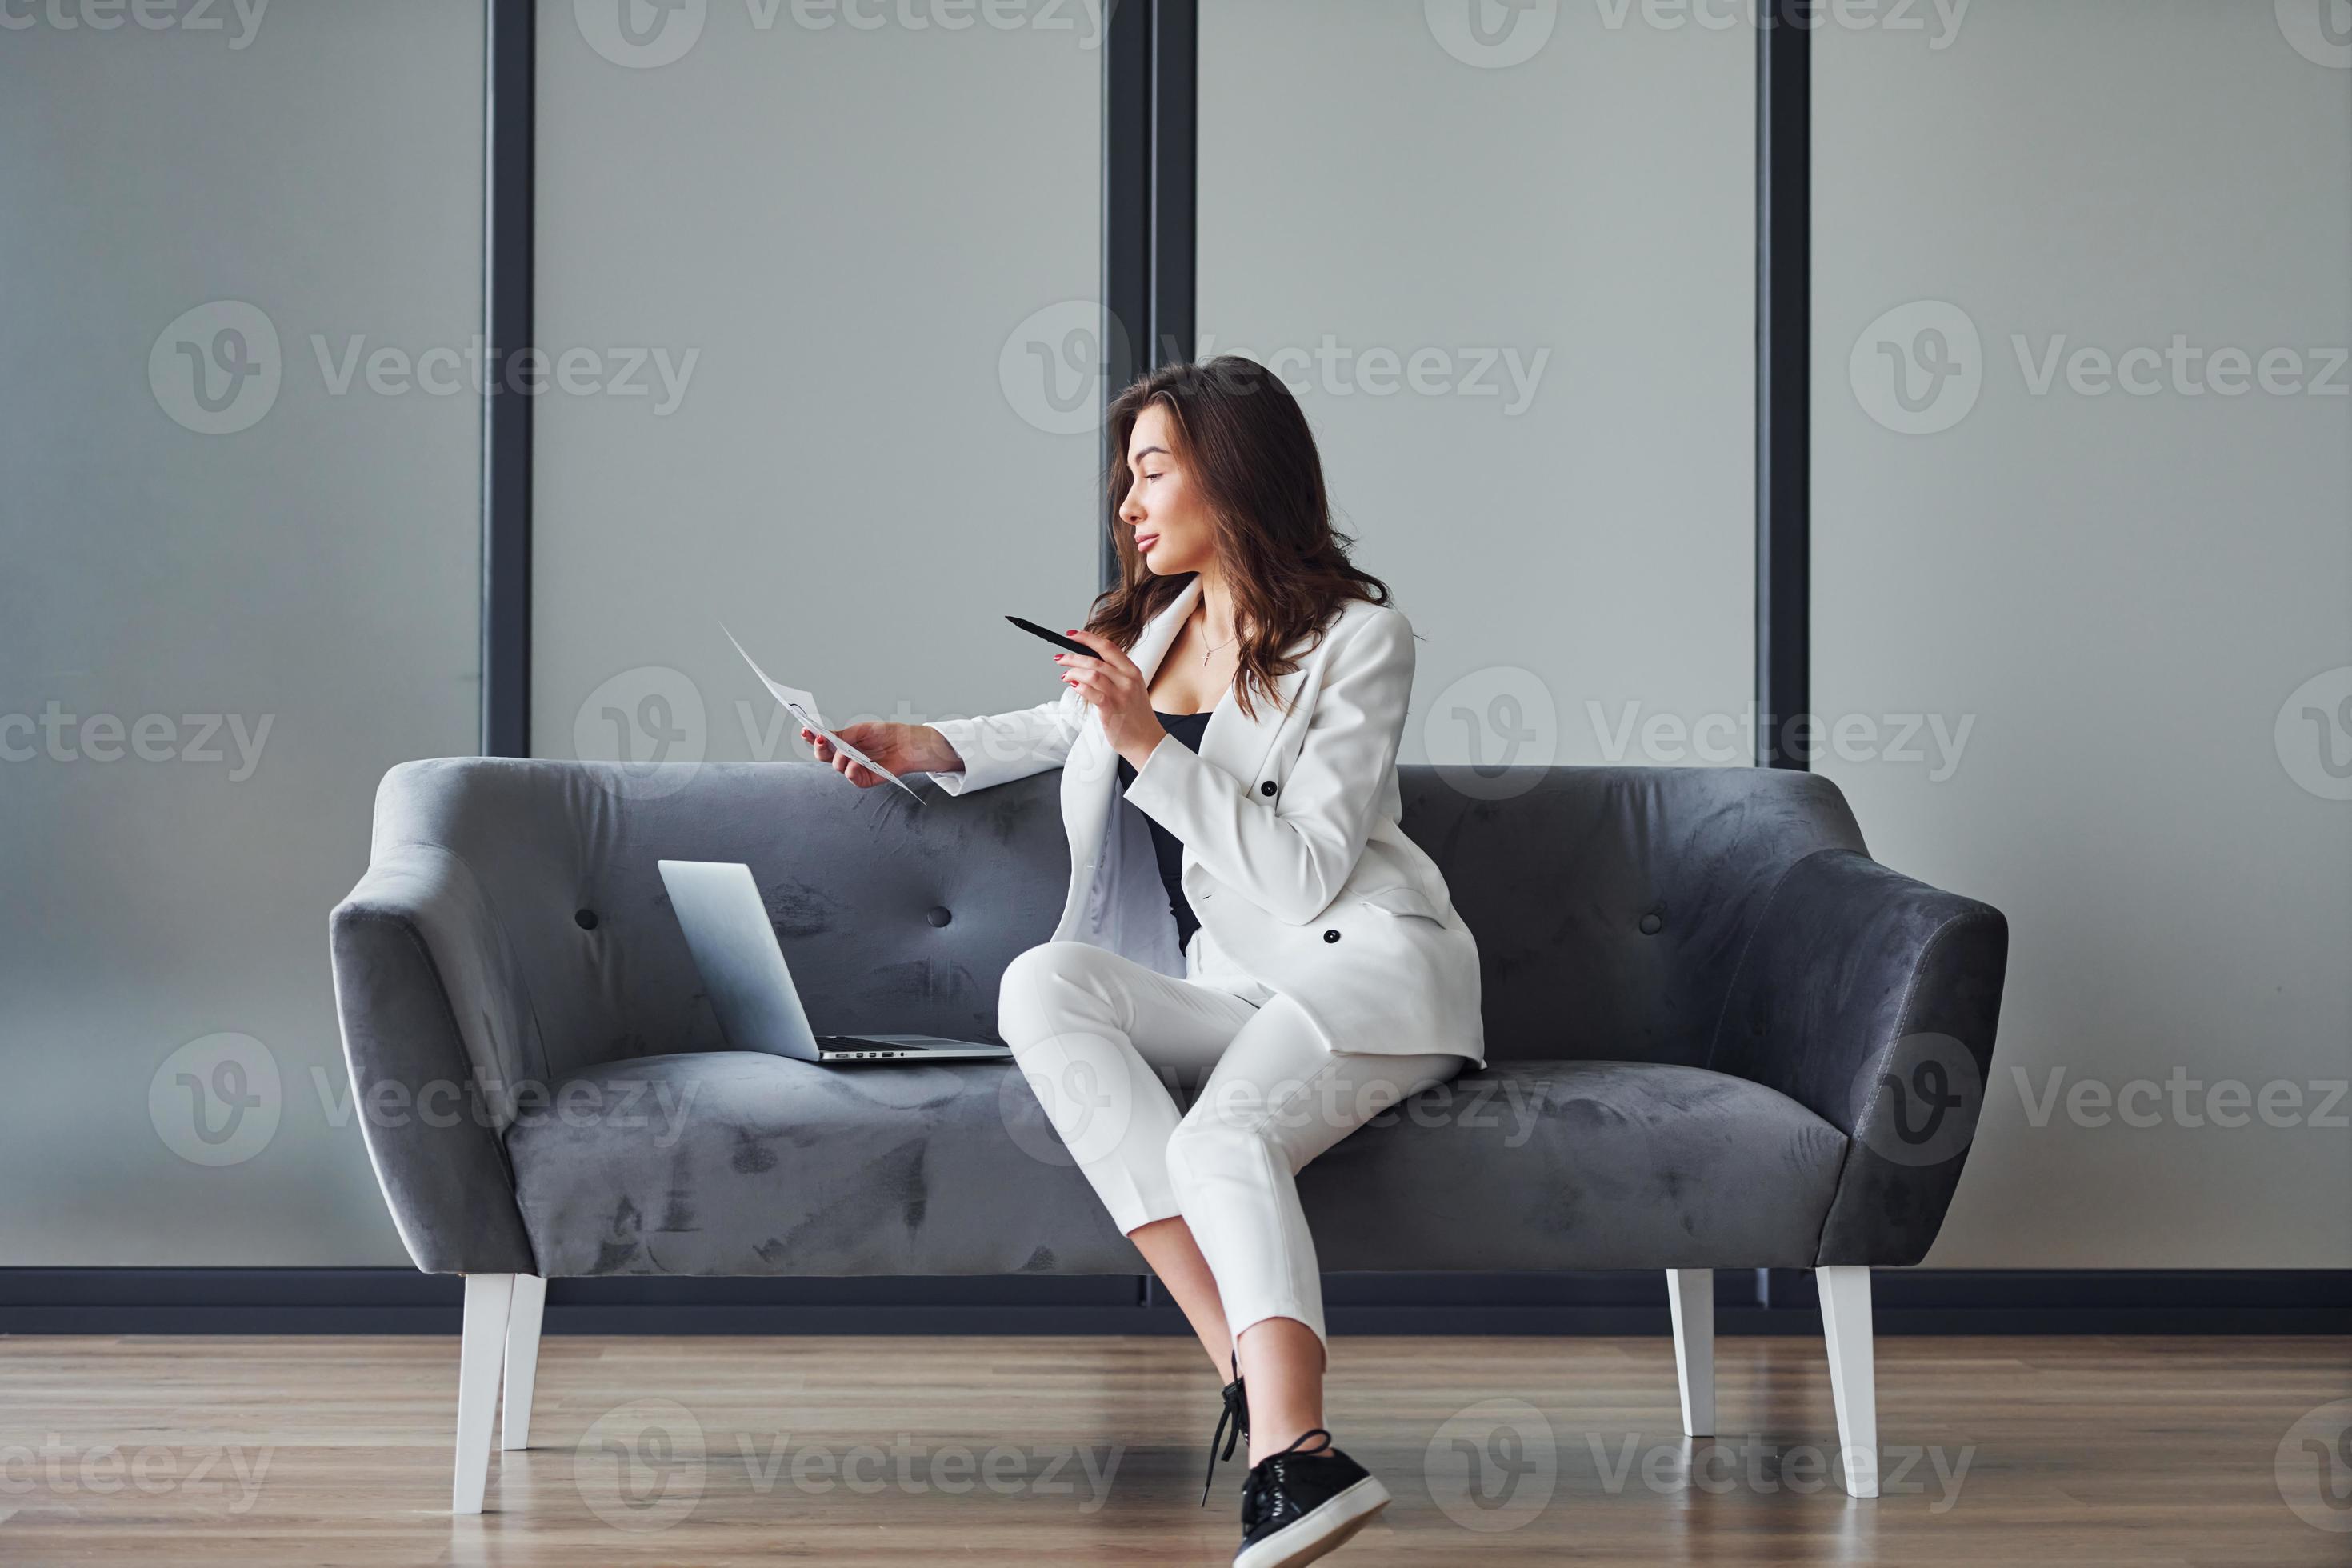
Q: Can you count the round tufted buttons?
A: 3